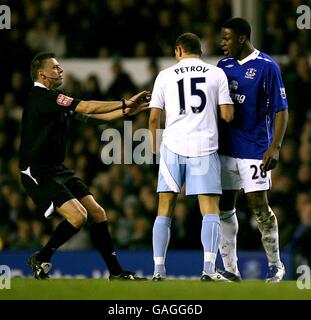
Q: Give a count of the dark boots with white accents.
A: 2